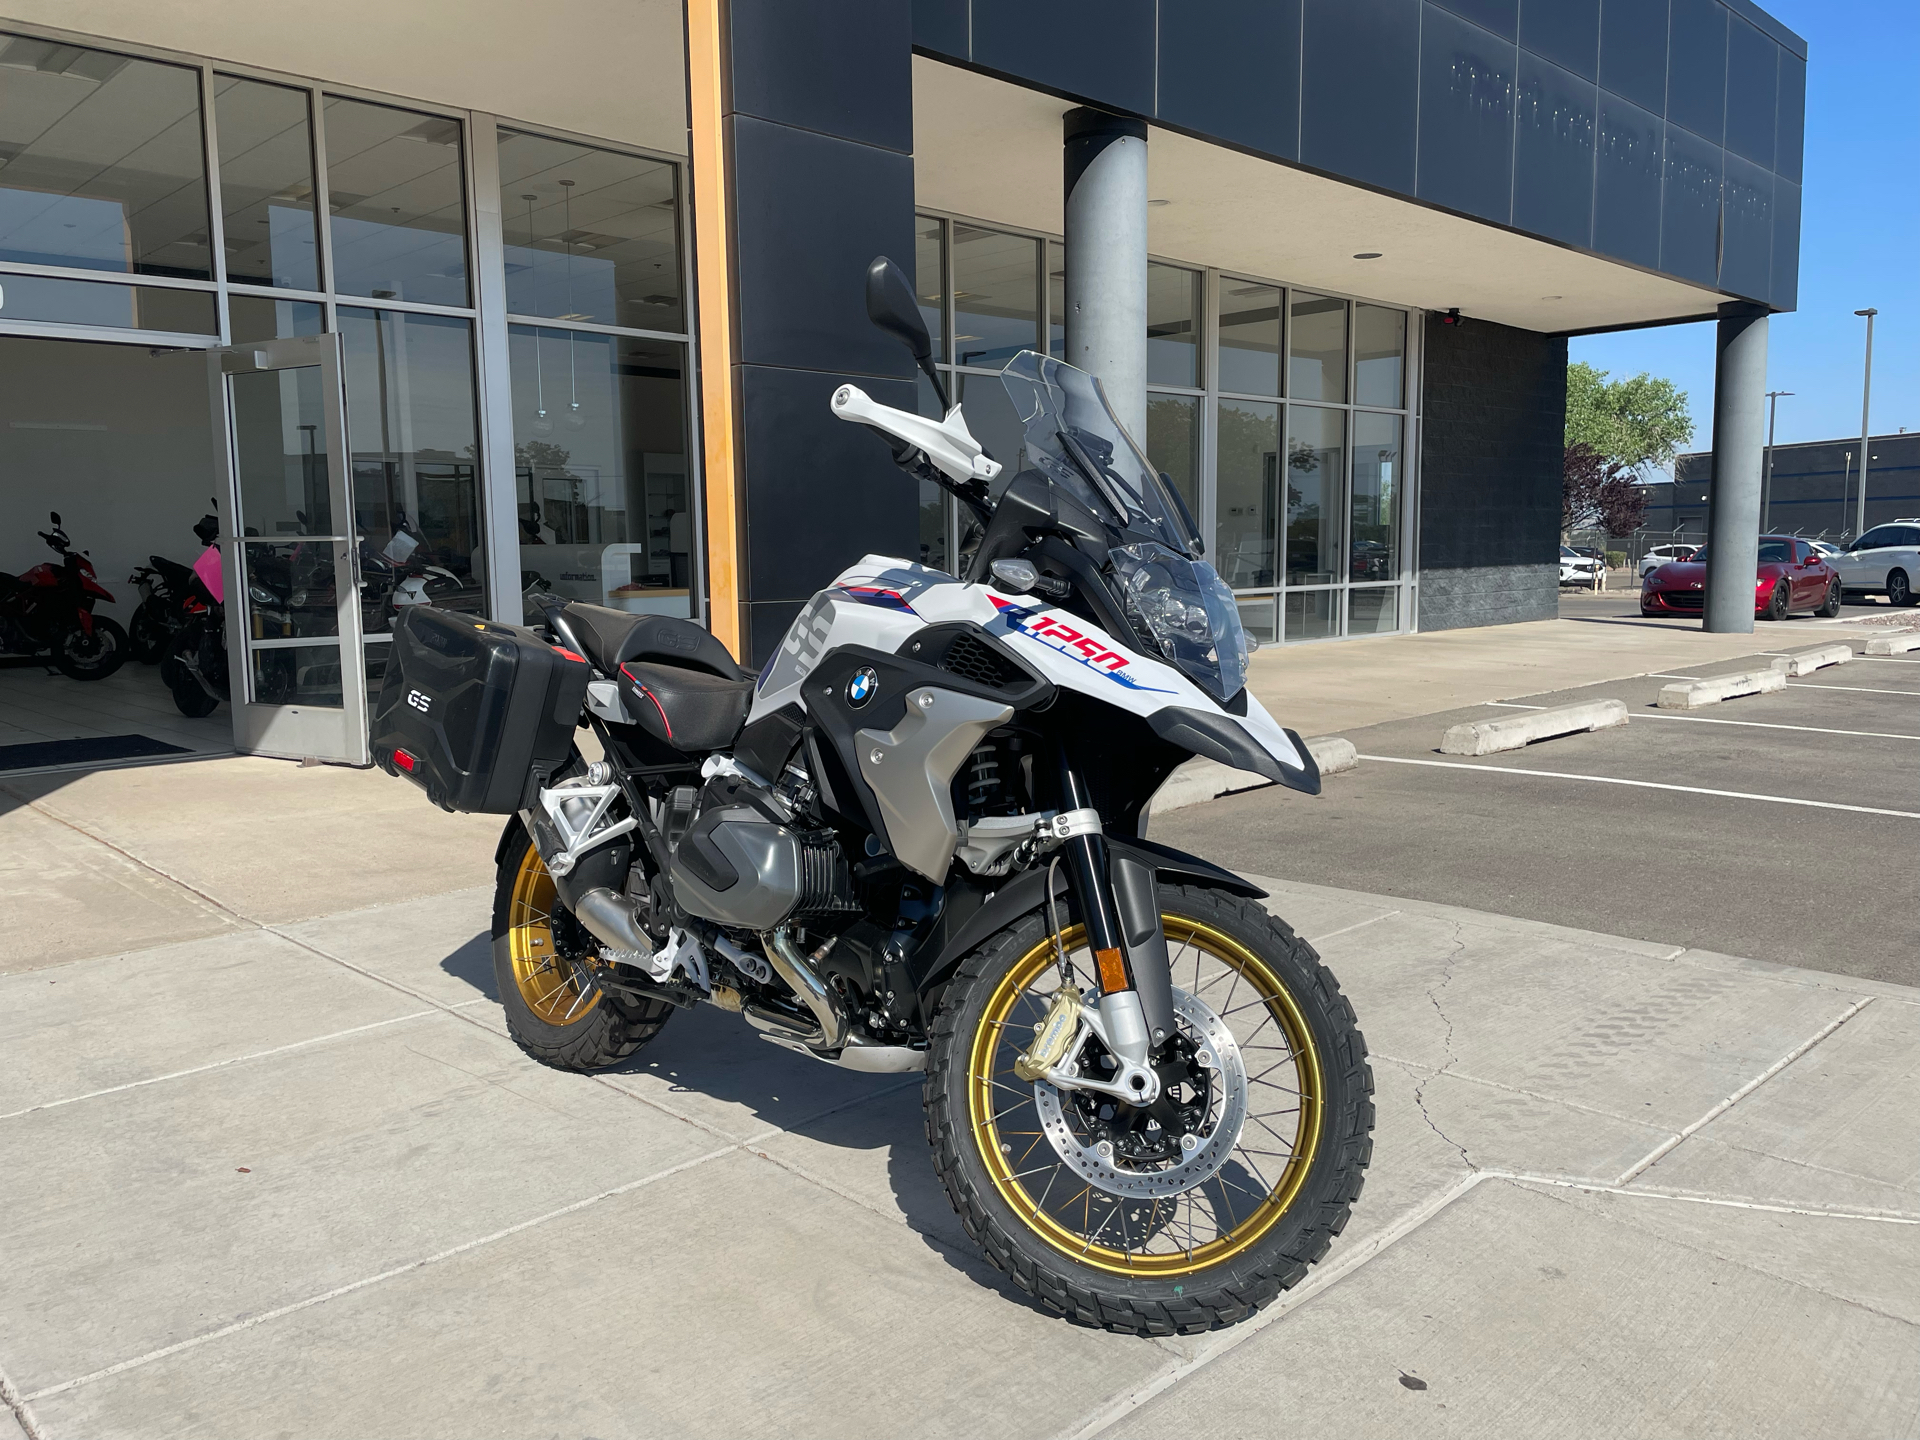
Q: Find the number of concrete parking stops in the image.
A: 5